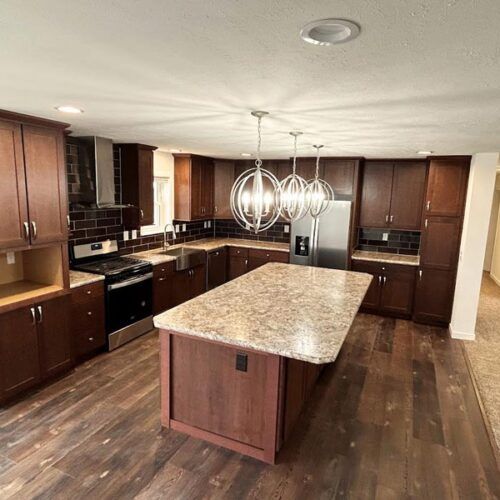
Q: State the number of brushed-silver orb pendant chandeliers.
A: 3